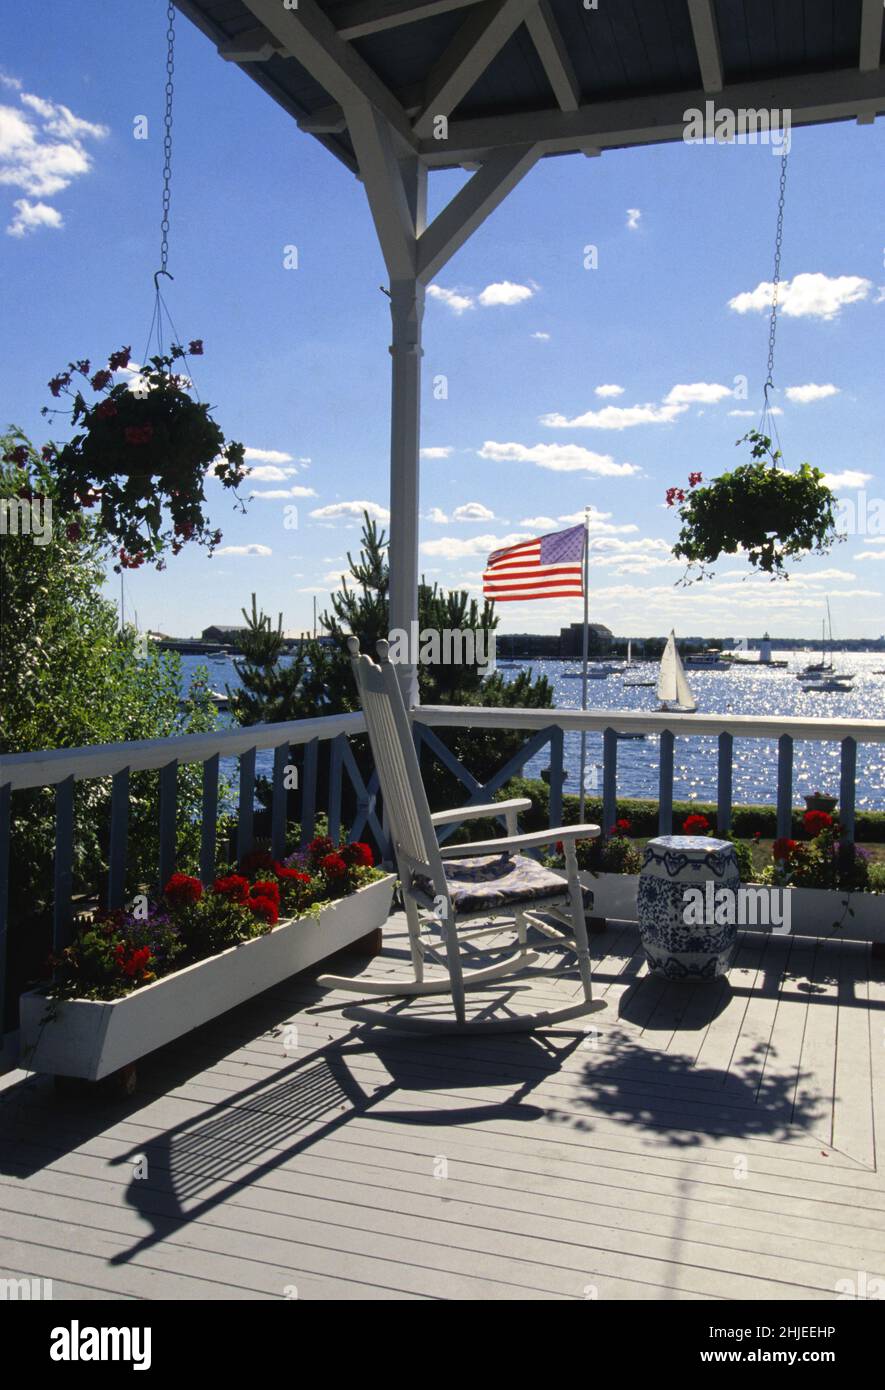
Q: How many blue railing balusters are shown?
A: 15